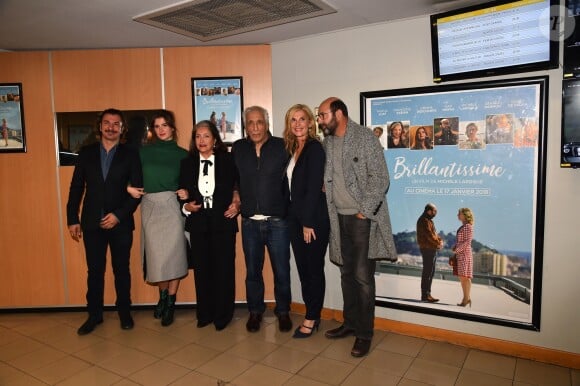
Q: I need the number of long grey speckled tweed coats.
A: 1